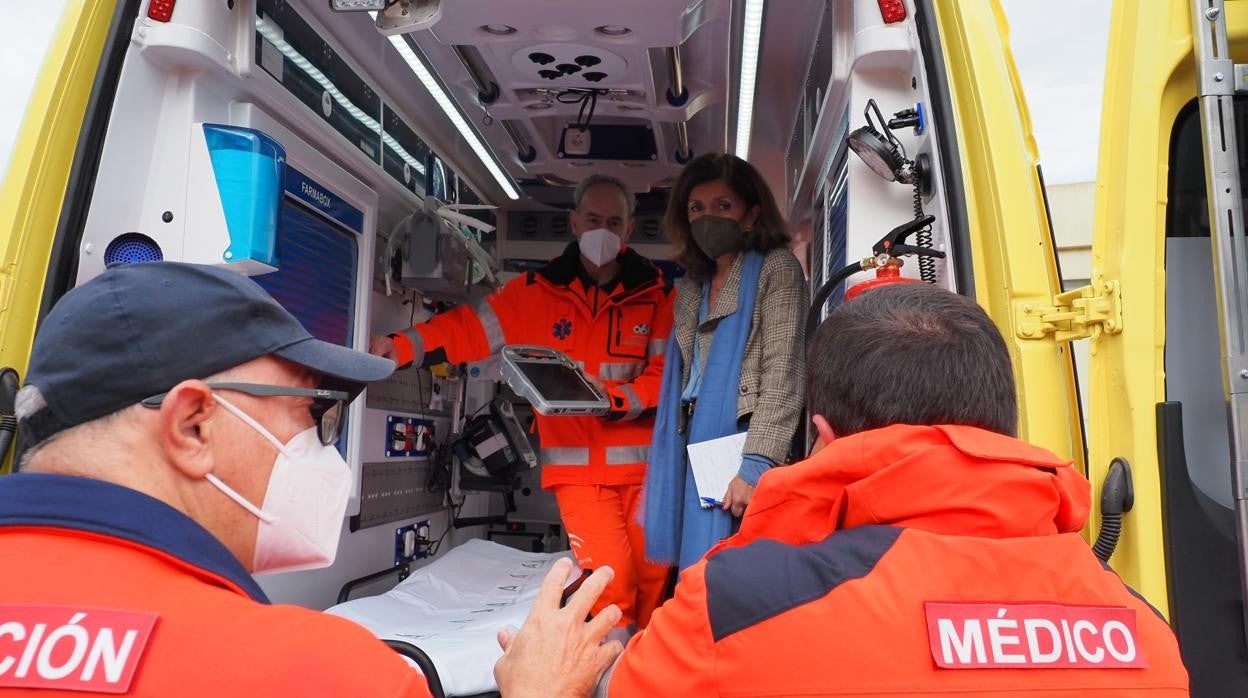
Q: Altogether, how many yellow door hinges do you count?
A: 1